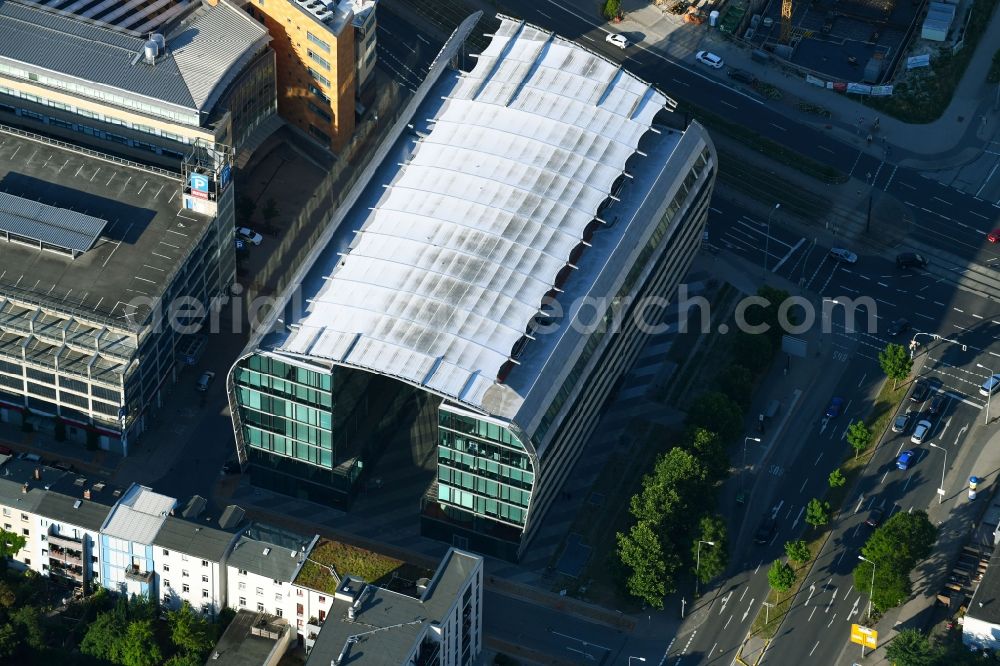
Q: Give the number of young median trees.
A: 6